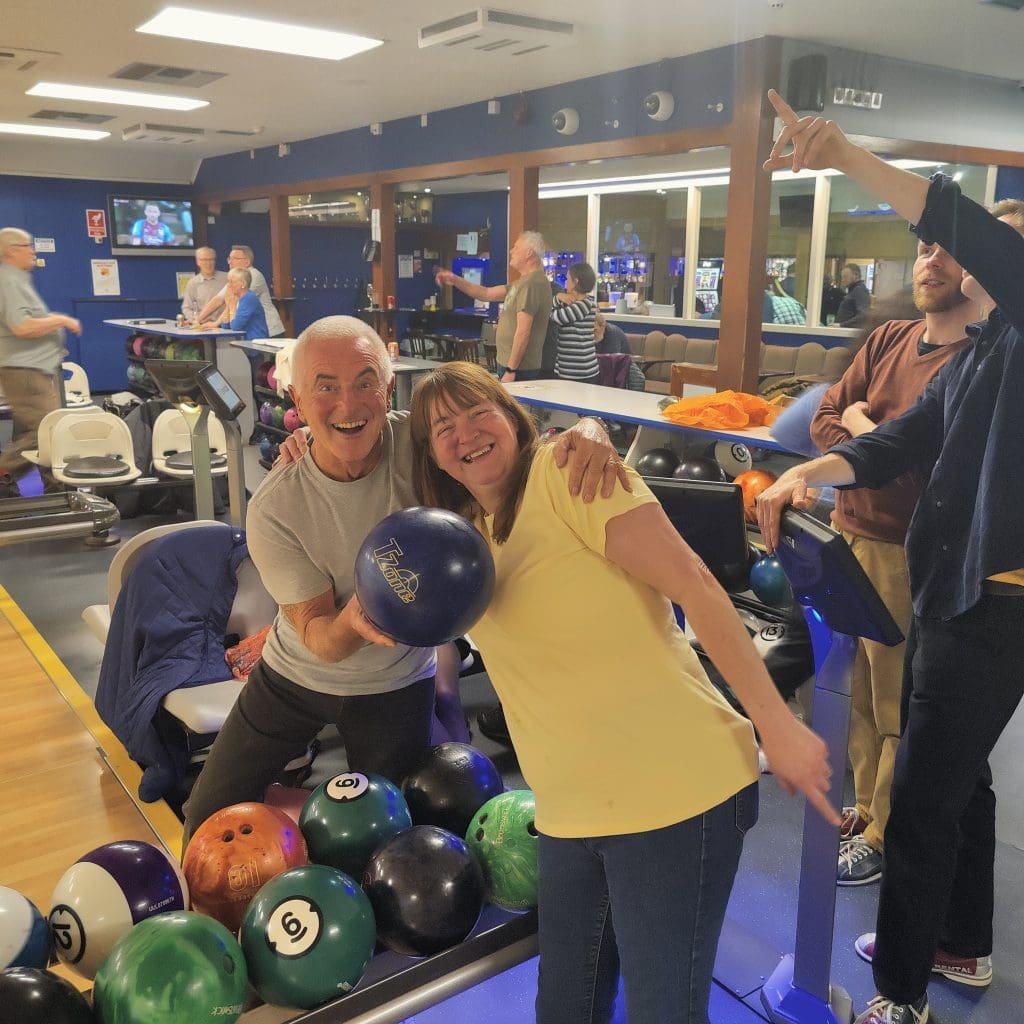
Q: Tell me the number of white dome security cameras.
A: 2